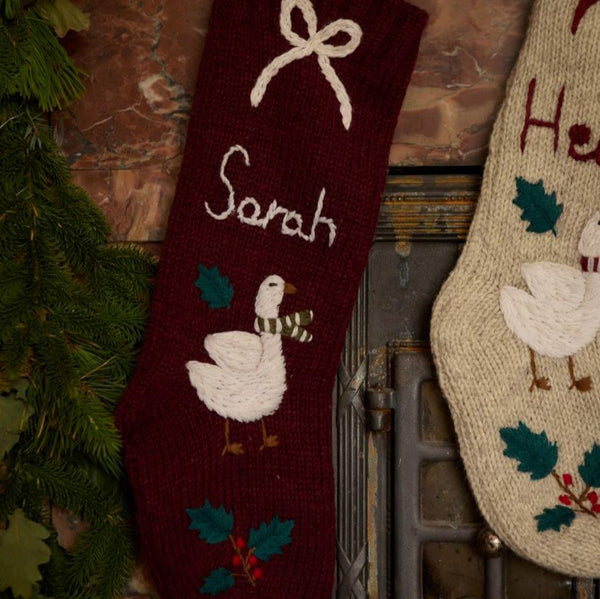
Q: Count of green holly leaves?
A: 8